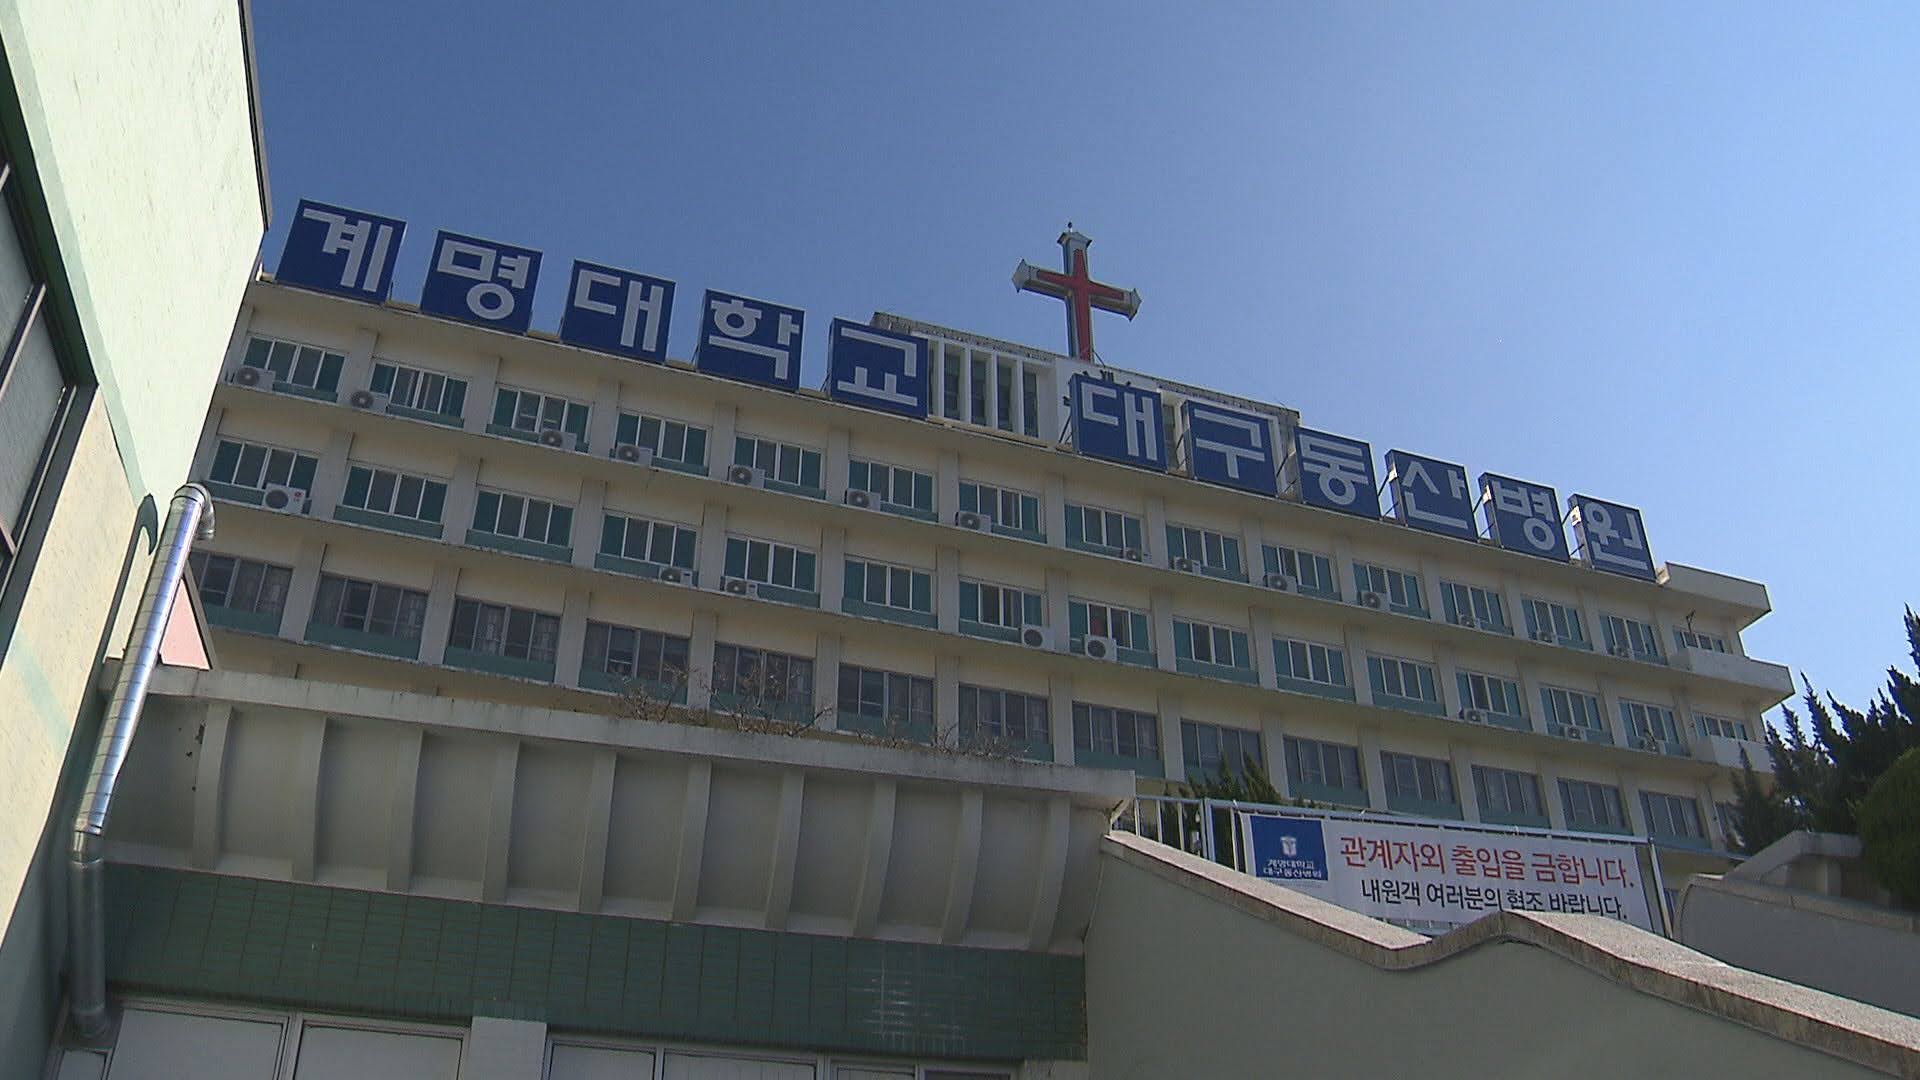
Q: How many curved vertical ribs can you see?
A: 10